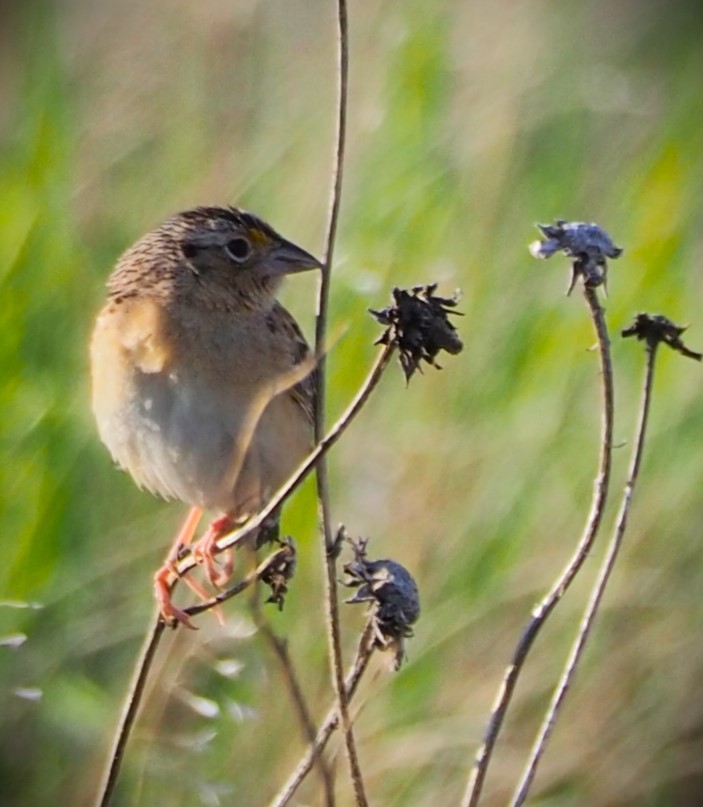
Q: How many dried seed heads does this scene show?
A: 5